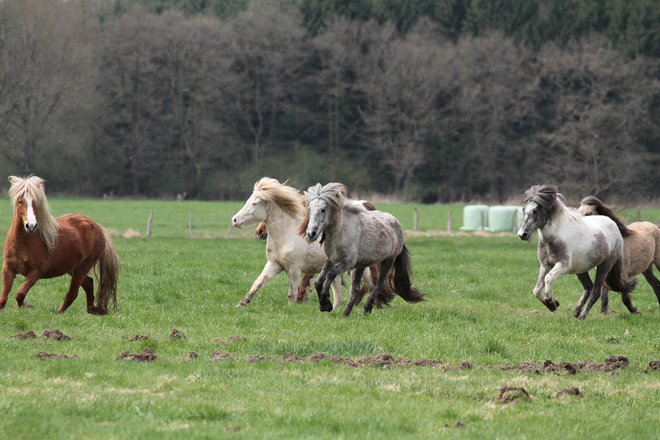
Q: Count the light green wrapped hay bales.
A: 3